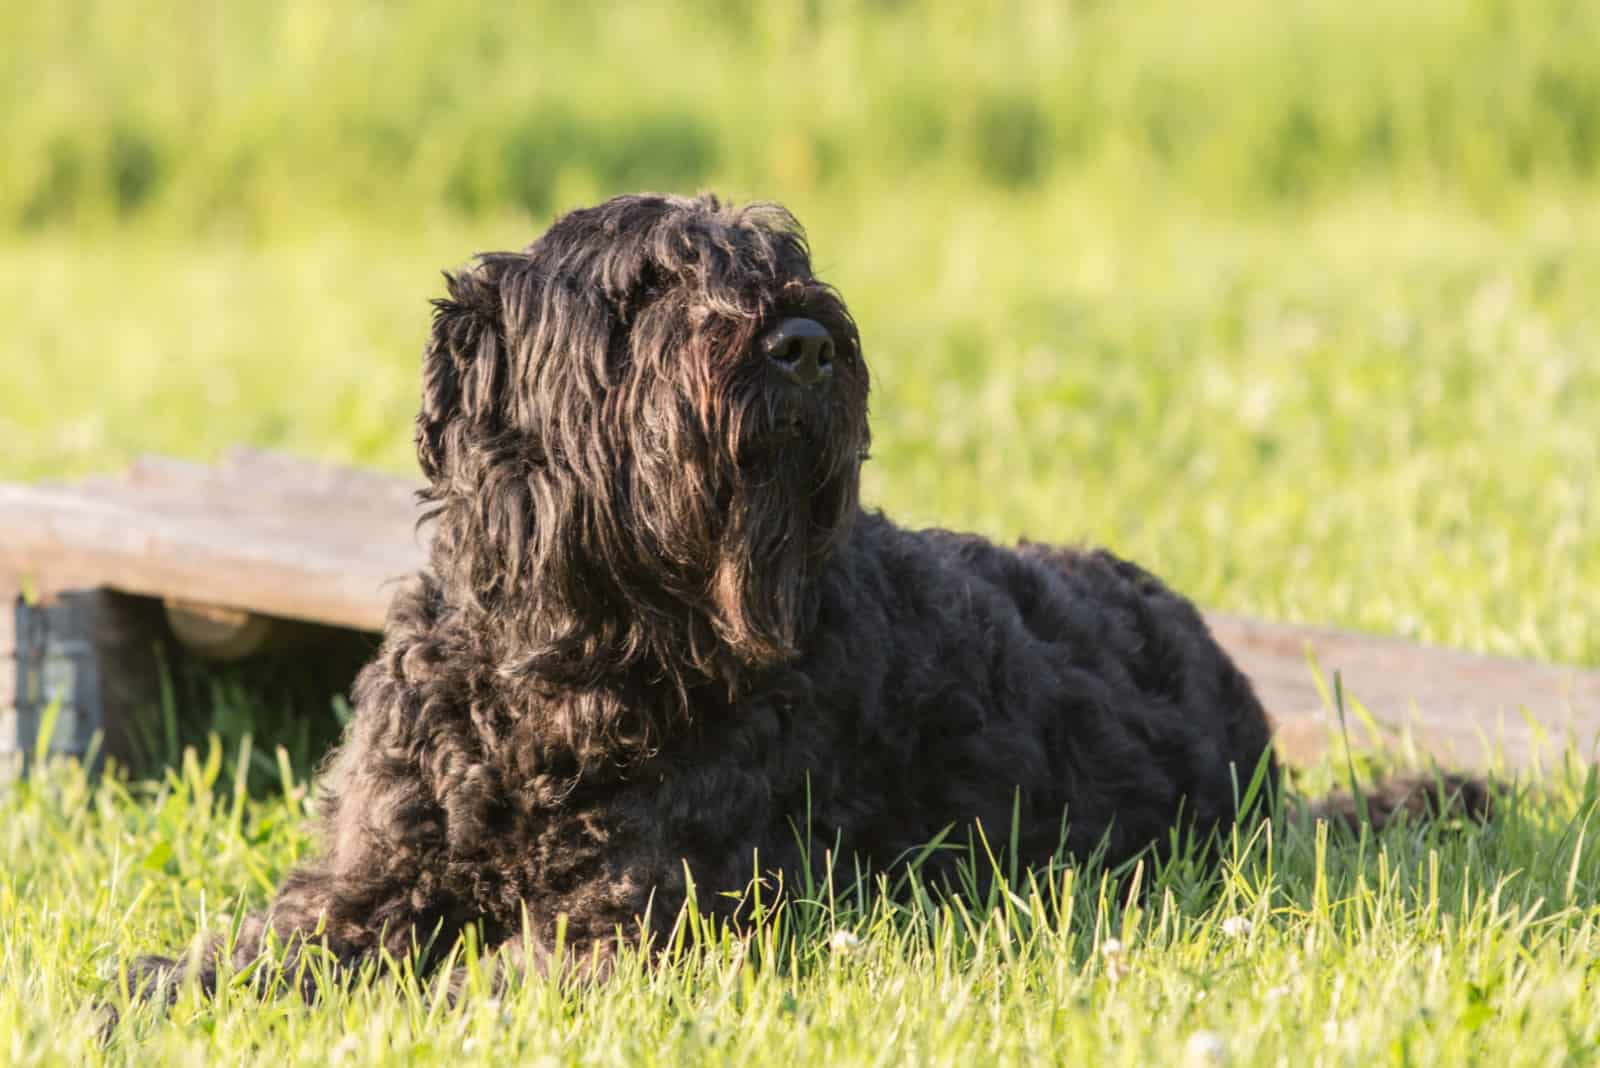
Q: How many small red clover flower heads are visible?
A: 0